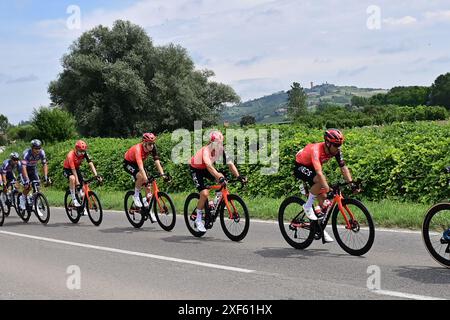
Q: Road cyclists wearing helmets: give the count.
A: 6